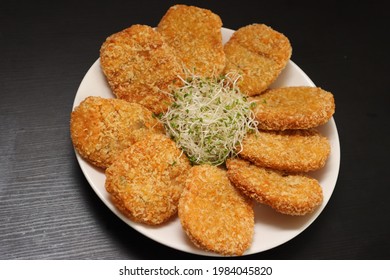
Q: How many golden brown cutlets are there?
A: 9